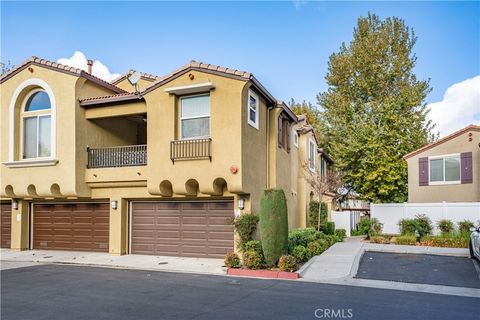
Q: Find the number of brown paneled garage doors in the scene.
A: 3